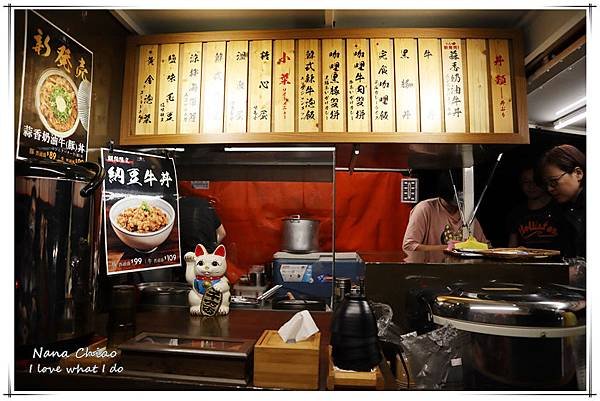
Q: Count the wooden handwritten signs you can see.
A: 15